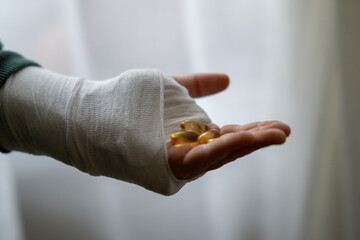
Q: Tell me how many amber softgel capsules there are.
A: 3